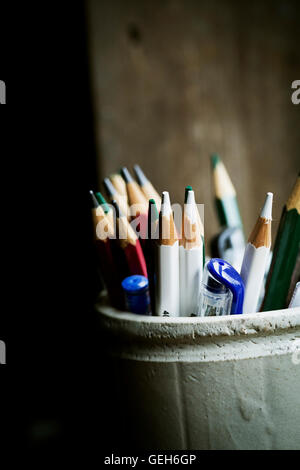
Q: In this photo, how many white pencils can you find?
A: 3